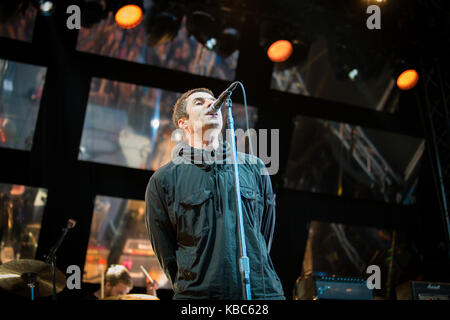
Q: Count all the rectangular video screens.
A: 9